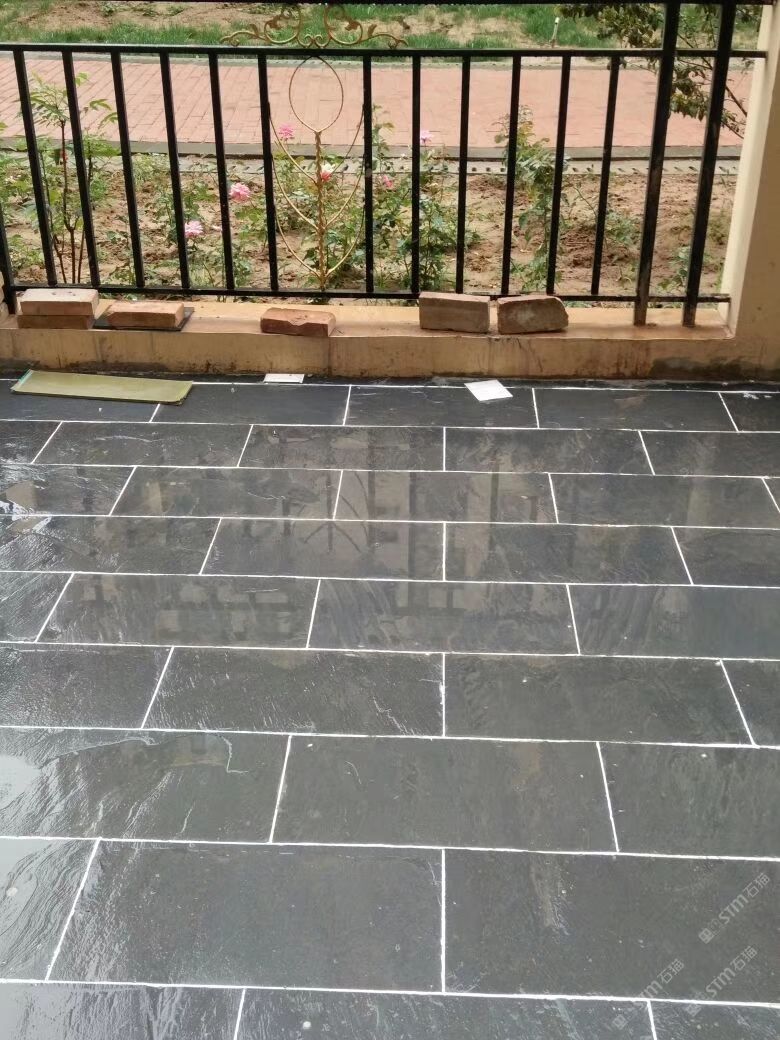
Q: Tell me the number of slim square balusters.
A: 12